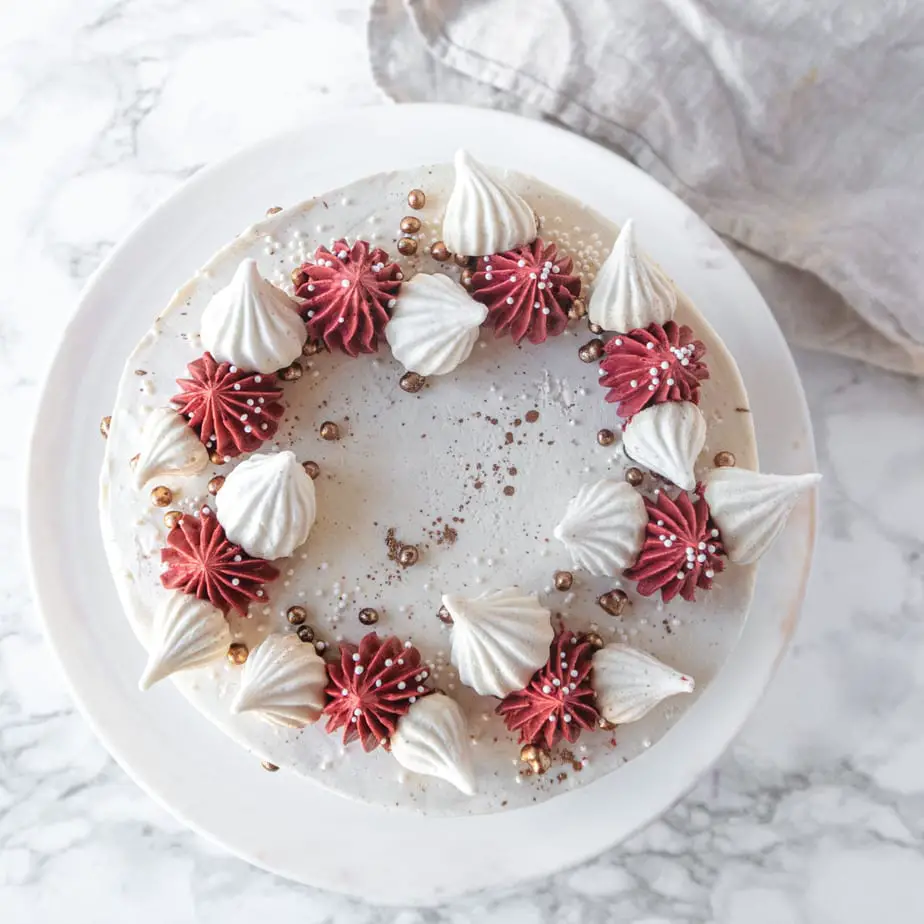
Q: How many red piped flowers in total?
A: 8